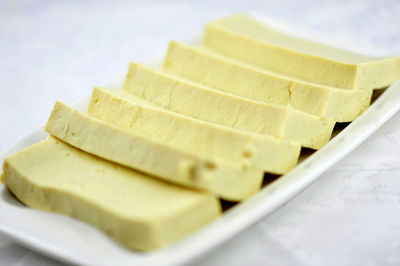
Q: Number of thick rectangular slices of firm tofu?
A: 6